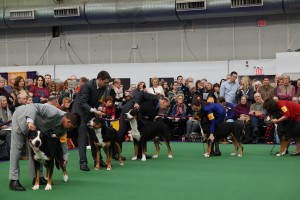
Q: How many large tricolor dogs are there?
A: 5